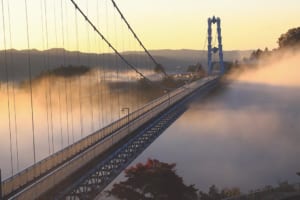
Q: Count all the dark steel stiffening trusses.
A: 1